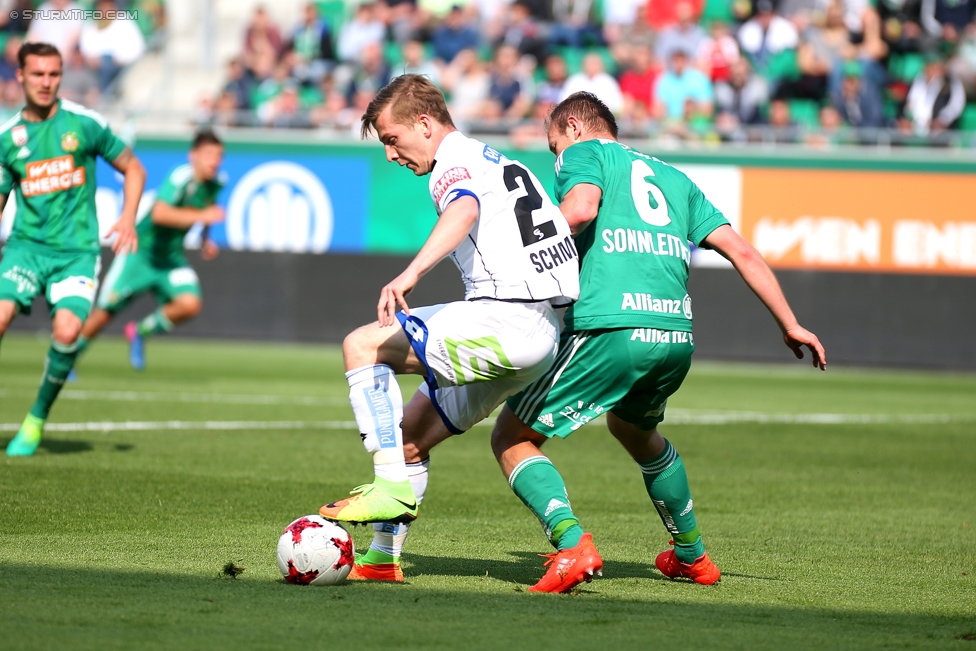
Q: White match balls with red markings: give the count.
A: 1